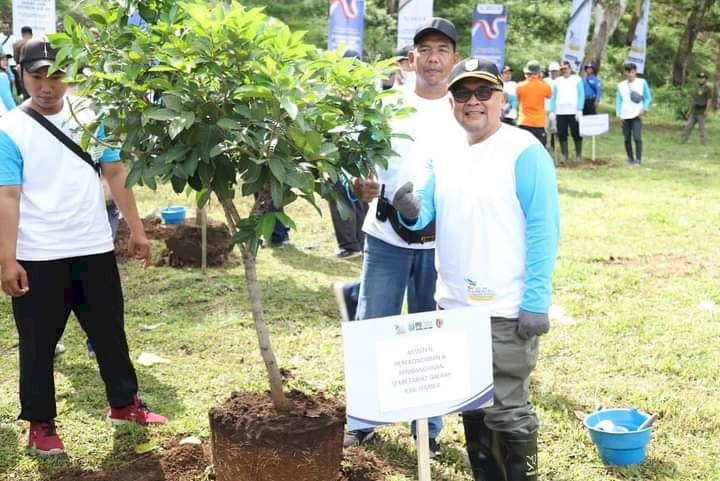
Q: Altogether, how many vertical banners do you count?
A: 6